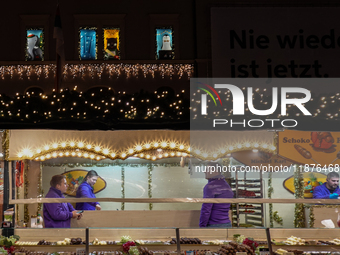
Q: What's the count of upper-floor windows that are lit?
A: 4